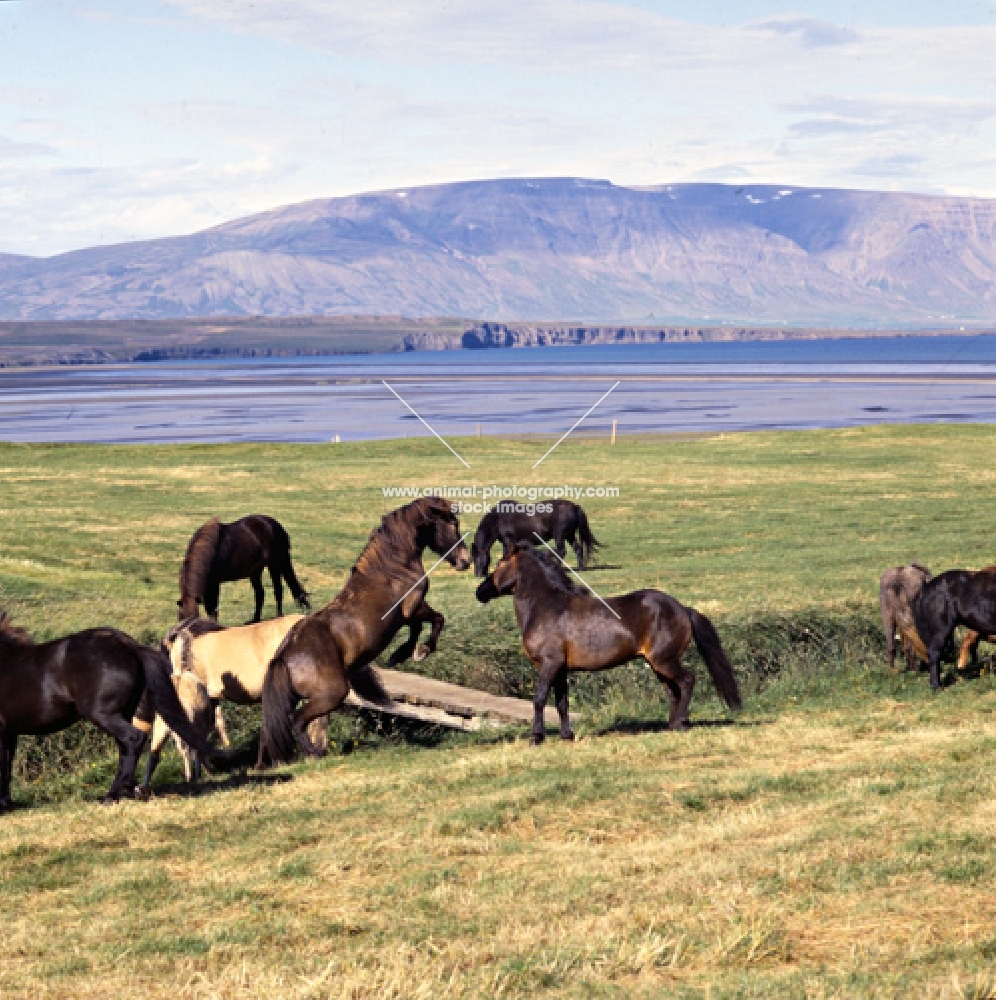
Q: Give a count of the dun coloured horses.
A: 1